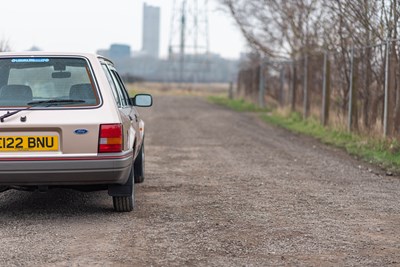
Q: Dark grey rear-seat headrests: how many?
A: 2